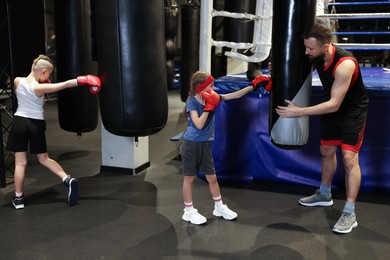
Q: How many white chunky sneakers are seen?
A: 2